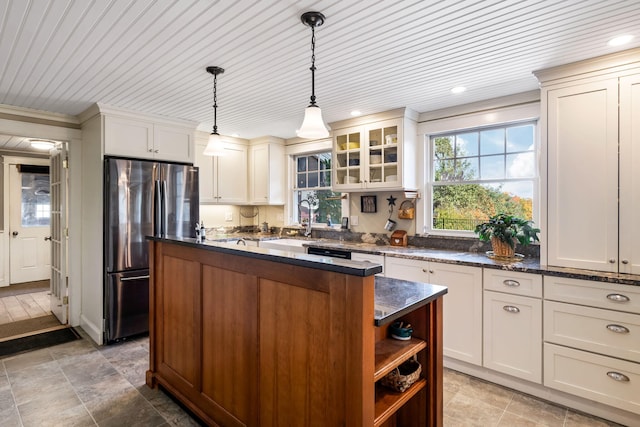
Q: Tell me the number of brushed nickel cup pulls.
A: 5